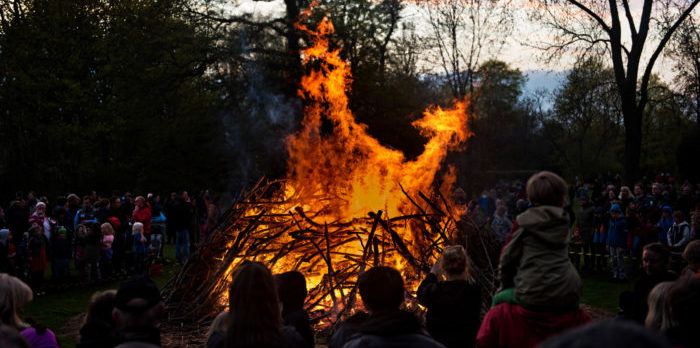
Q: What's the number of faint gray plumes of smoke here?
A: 1